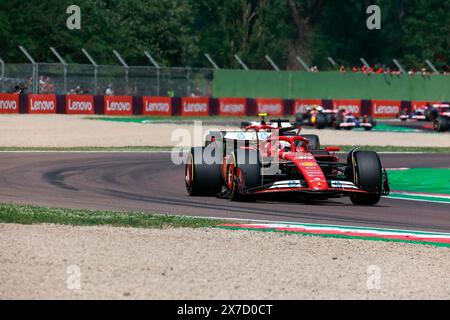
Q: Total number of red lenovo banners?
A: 12